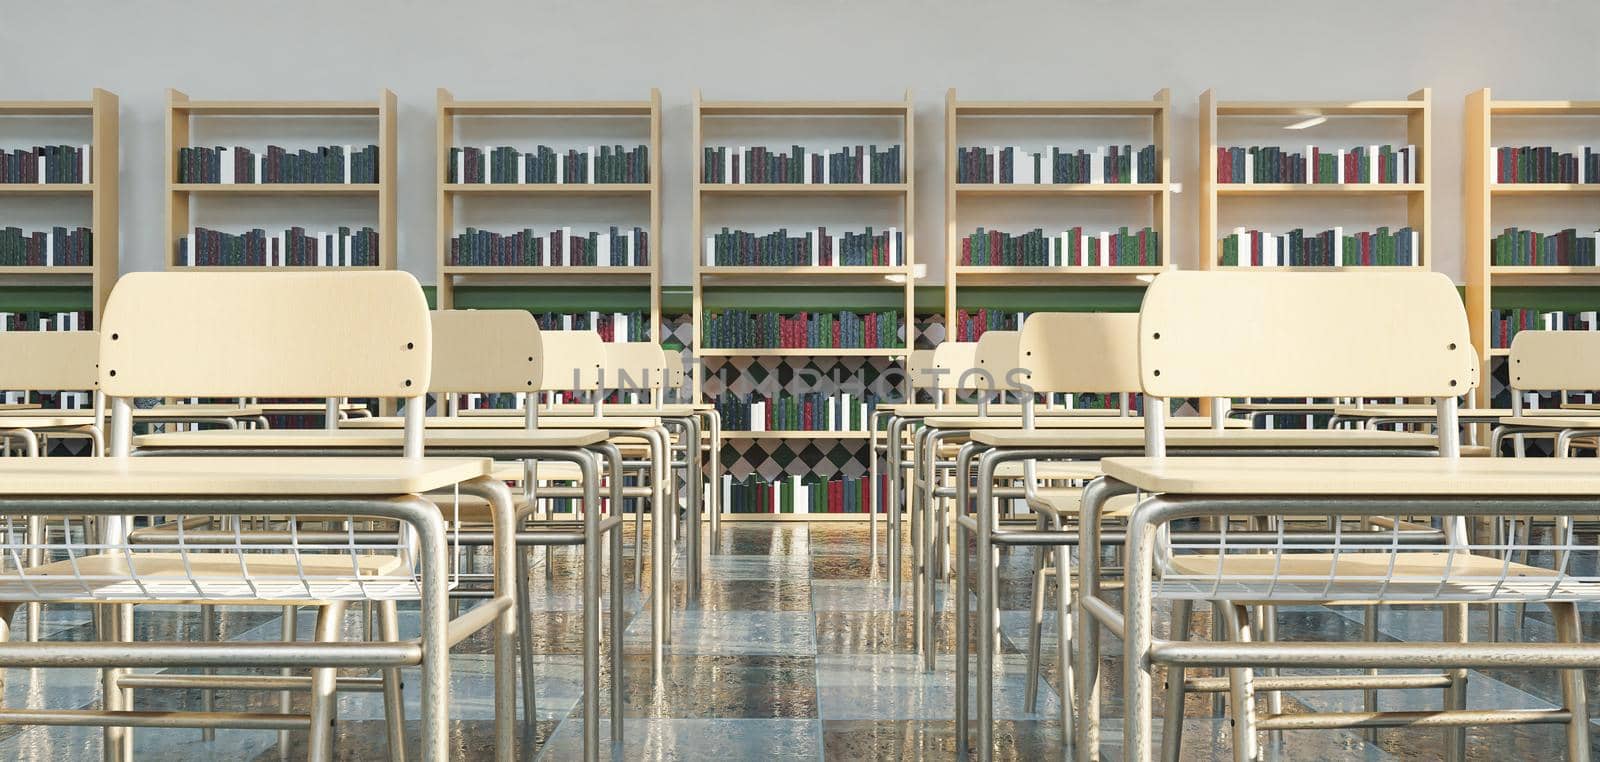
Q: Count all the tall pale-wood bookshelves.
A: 7